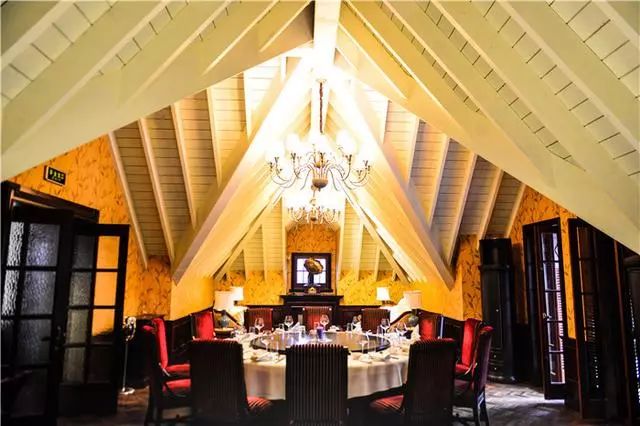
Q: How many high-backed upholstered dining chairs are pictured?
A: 12